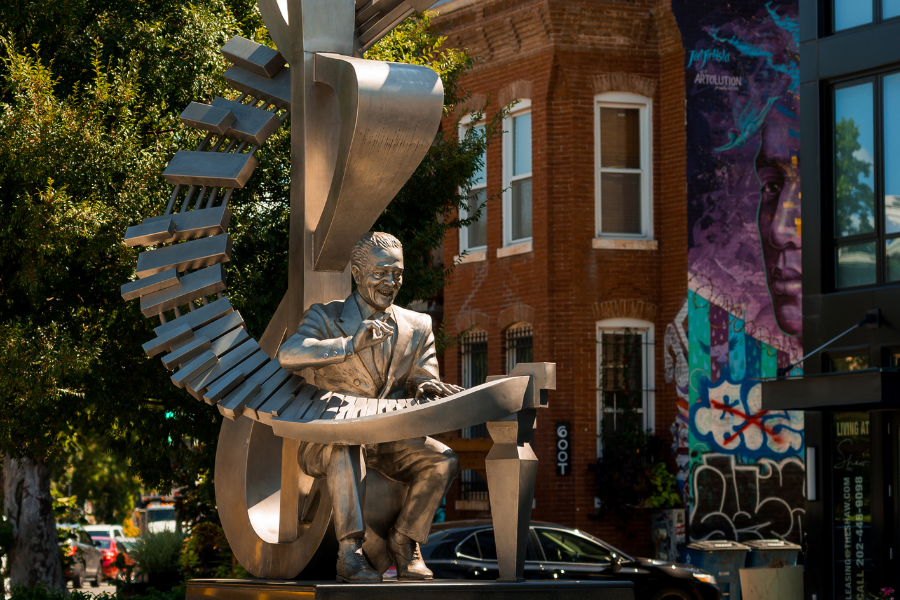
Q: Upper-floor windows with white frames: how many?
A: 3